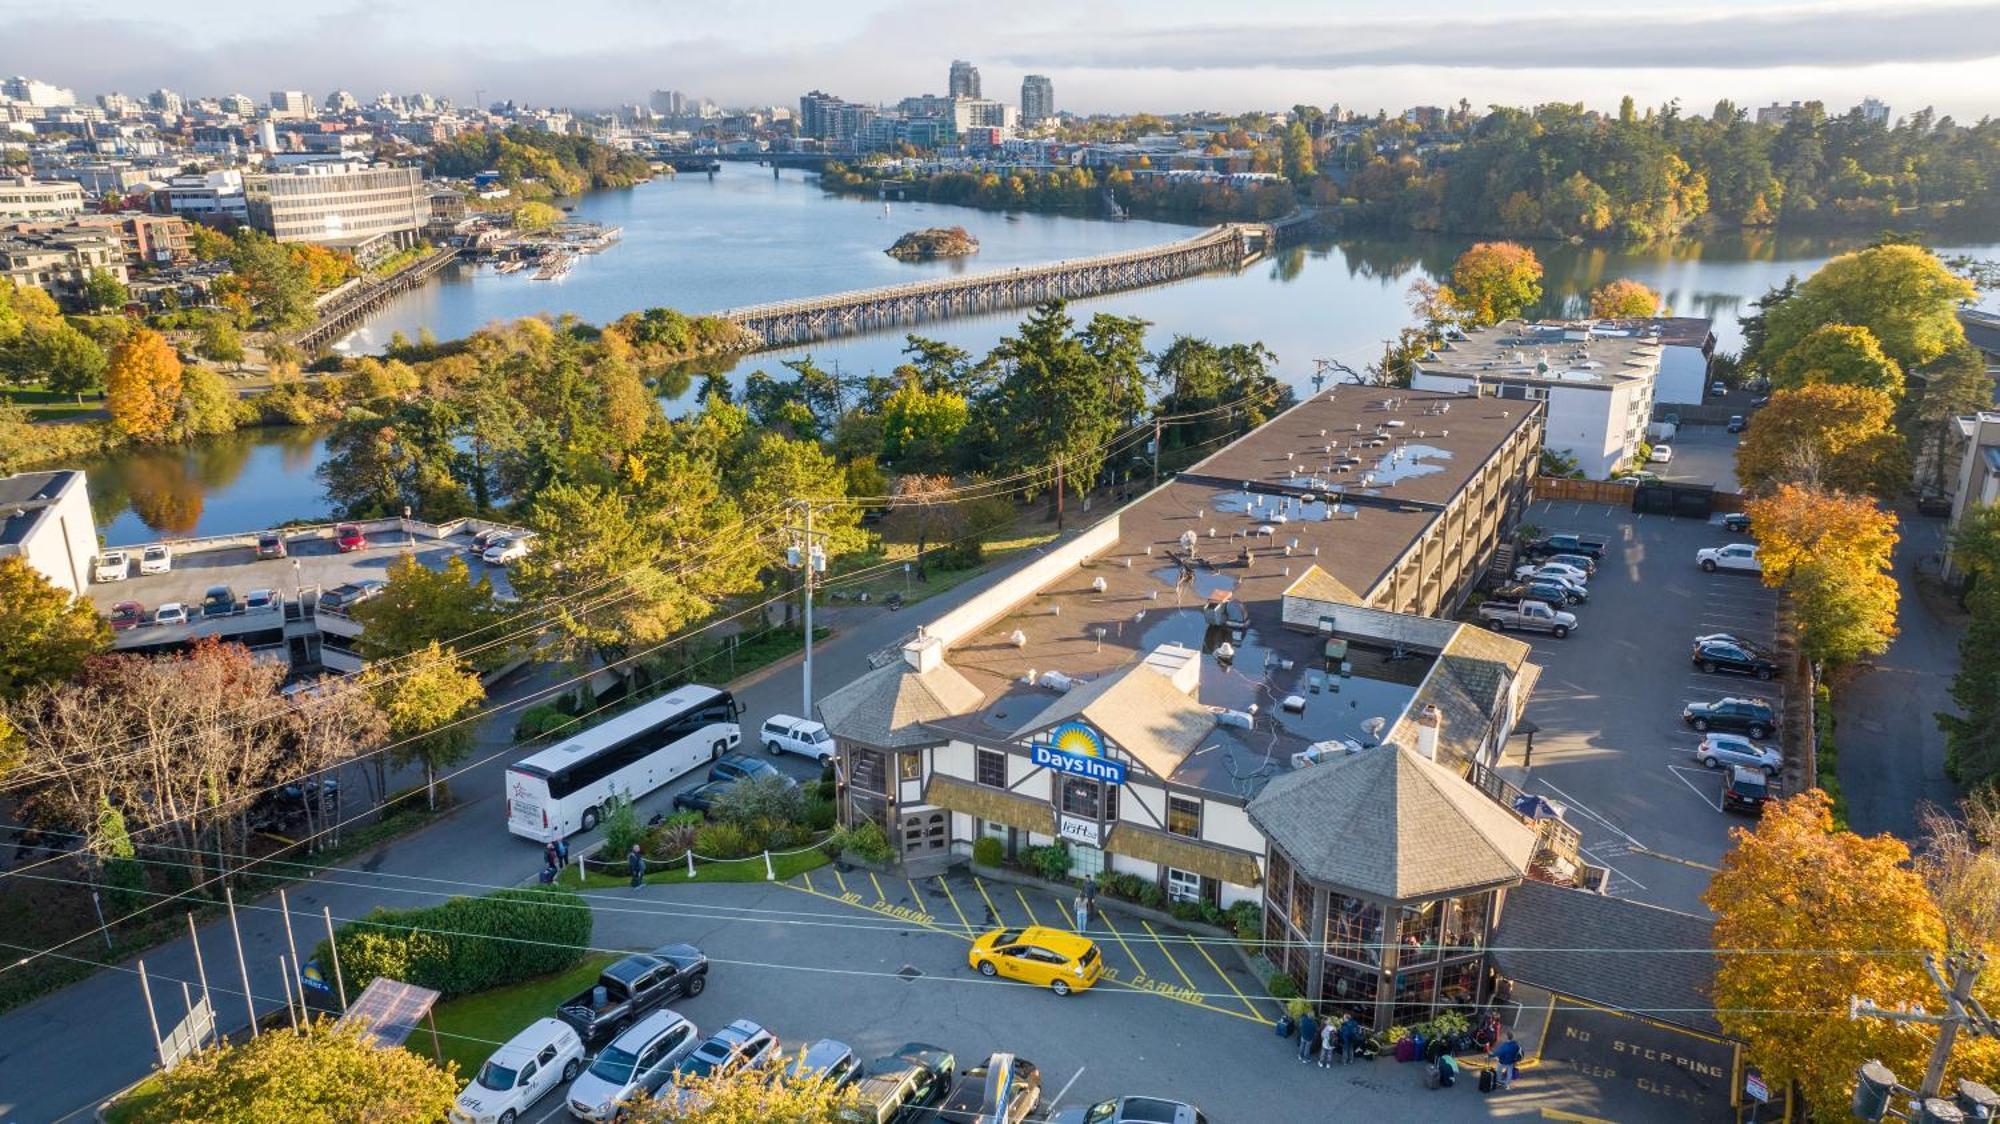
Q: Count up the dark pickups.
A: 2